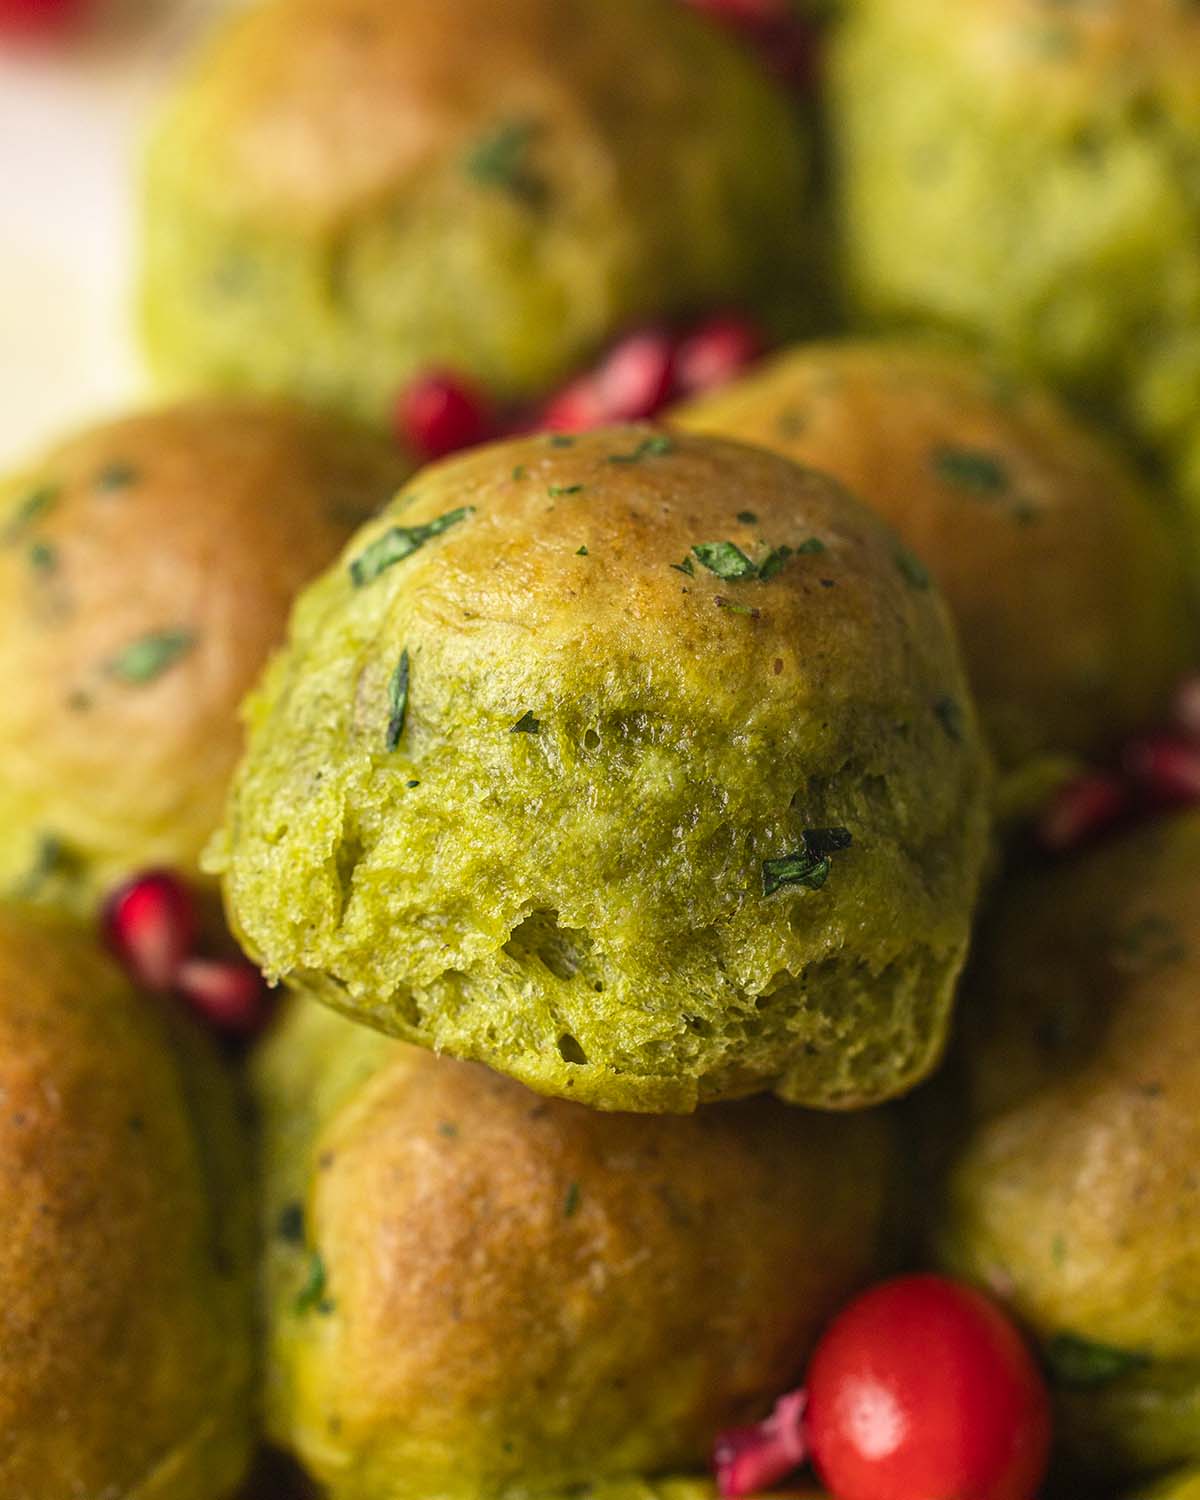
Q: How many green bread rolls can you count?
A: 8